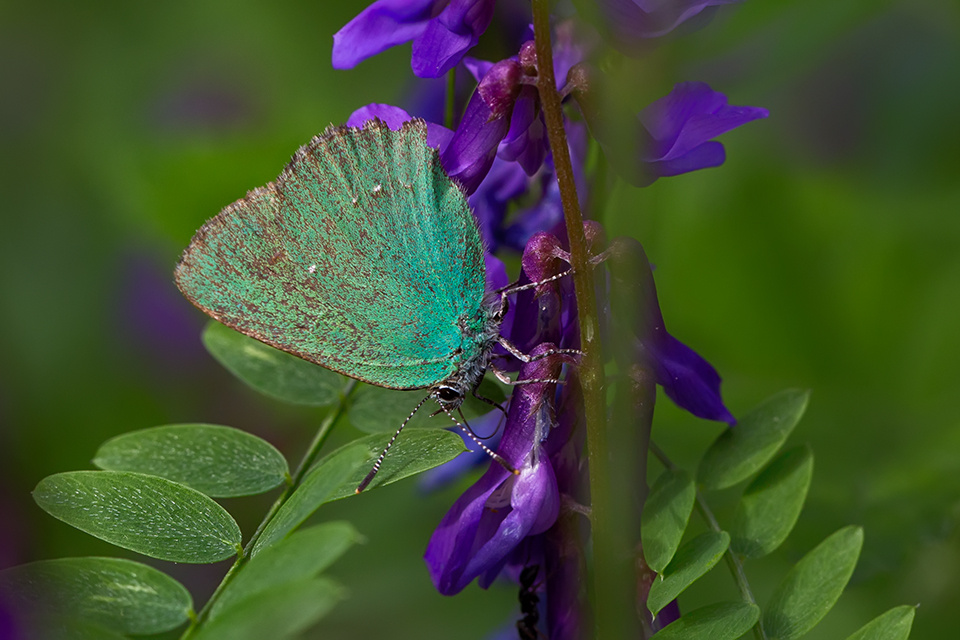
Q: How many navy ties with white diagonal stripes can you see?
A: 0